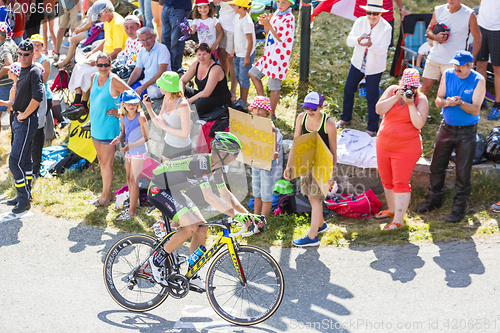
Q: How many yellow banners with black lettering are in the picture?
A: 1